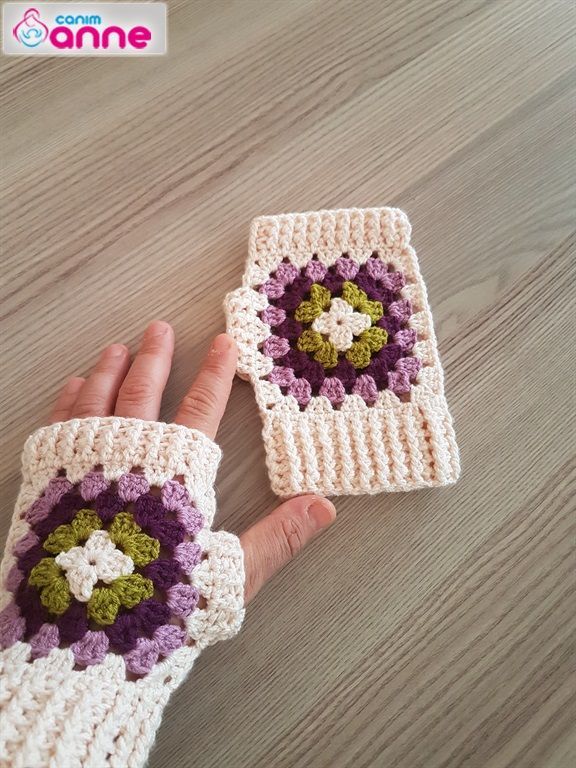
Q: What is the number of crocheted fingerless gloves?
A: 2